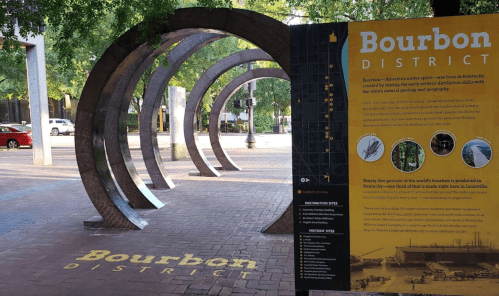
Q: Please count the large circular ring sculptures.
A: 5